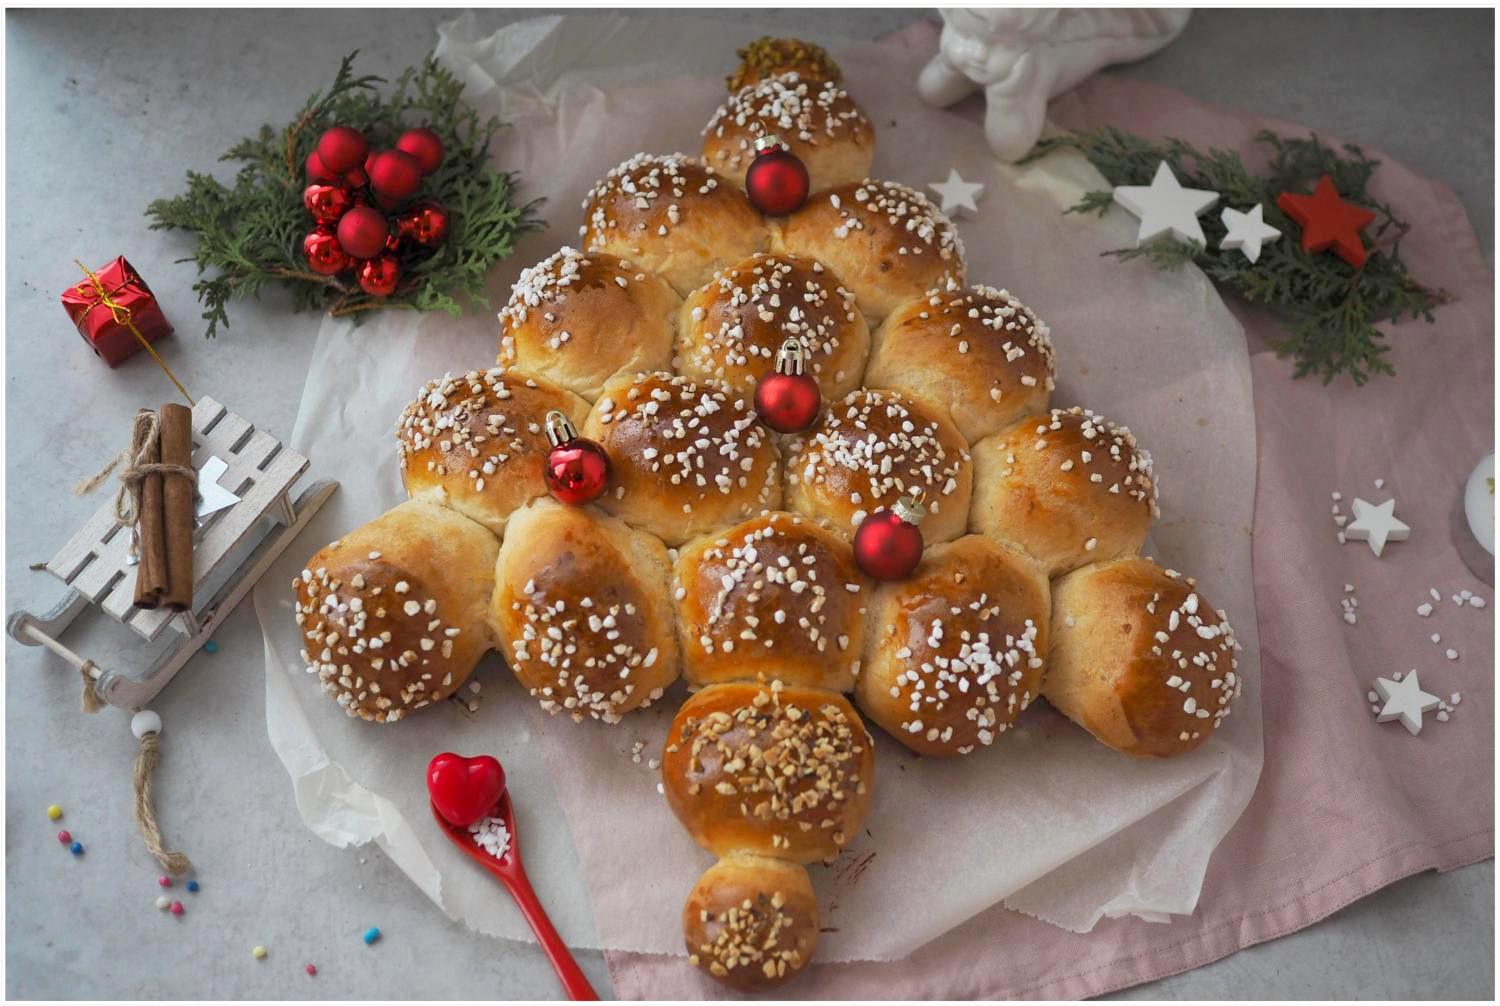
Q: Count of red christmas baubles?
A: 14